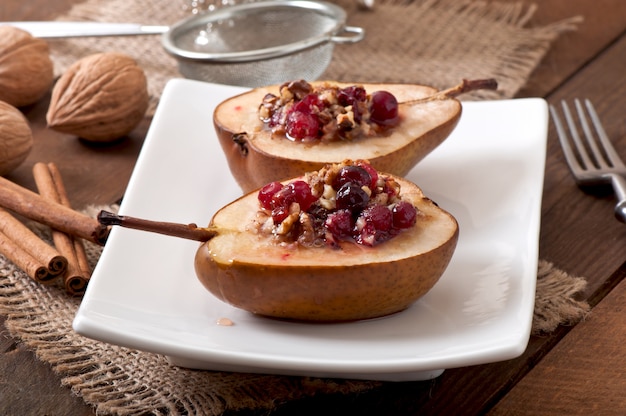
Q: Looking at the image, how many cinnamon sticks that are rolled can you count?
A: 3